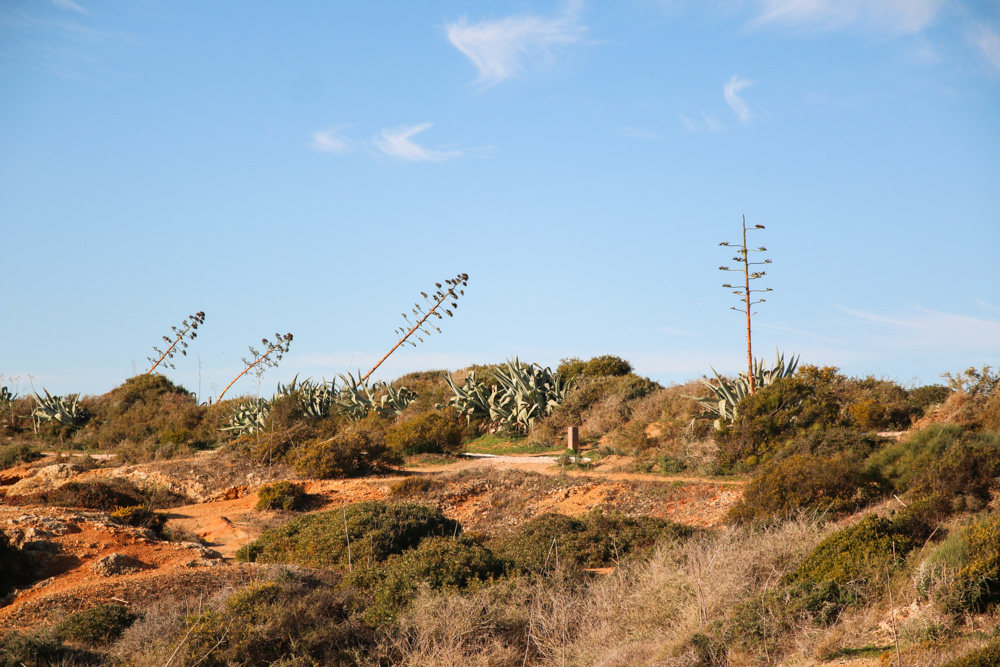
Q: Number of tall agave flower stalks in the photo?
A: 4